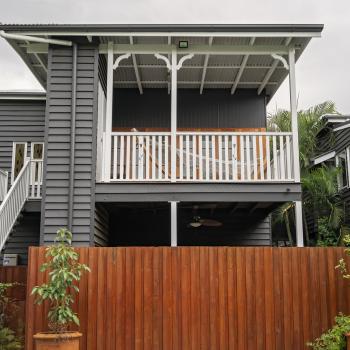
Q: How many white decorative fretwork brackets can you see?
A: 4